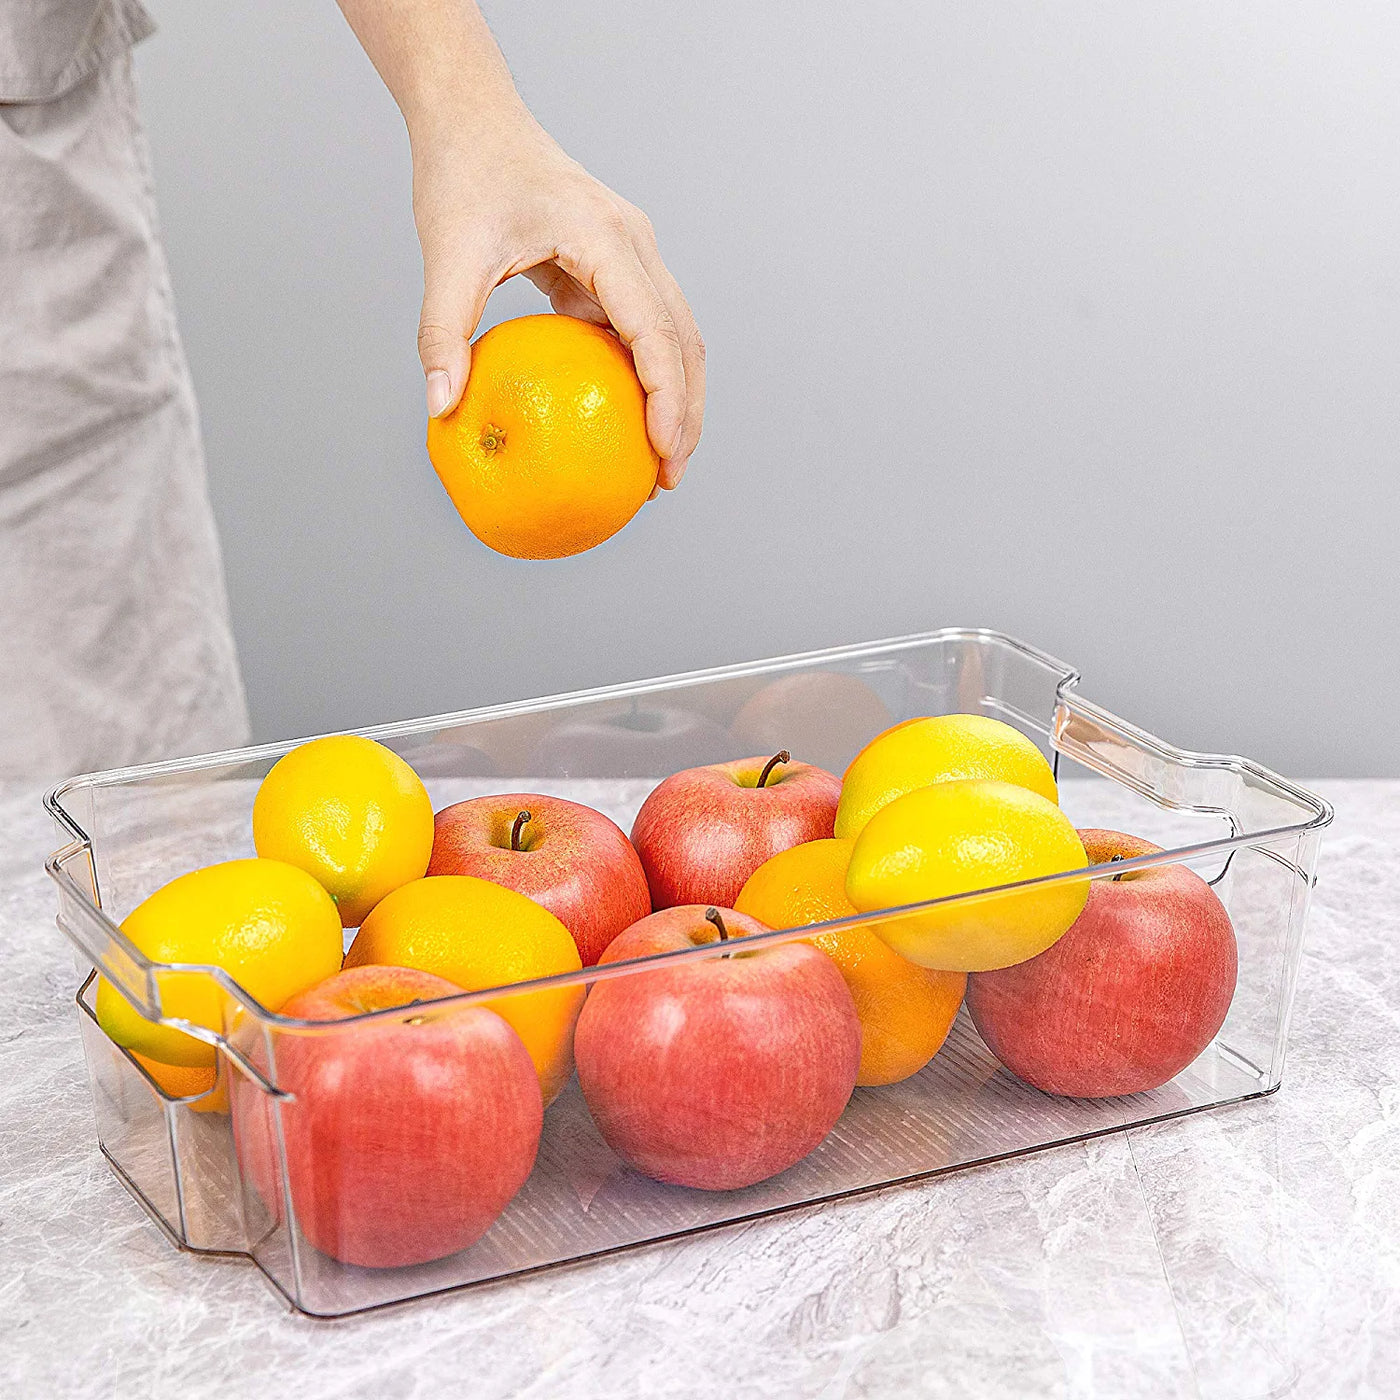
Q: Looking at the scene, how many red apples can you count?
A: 5